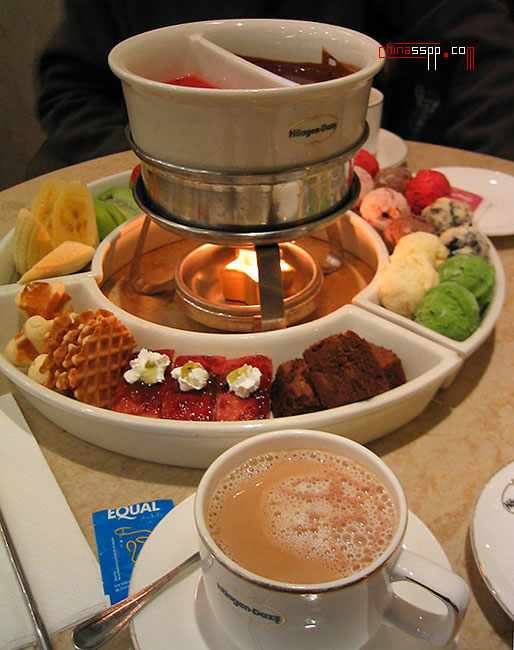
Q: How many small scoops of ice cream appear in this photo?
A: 12